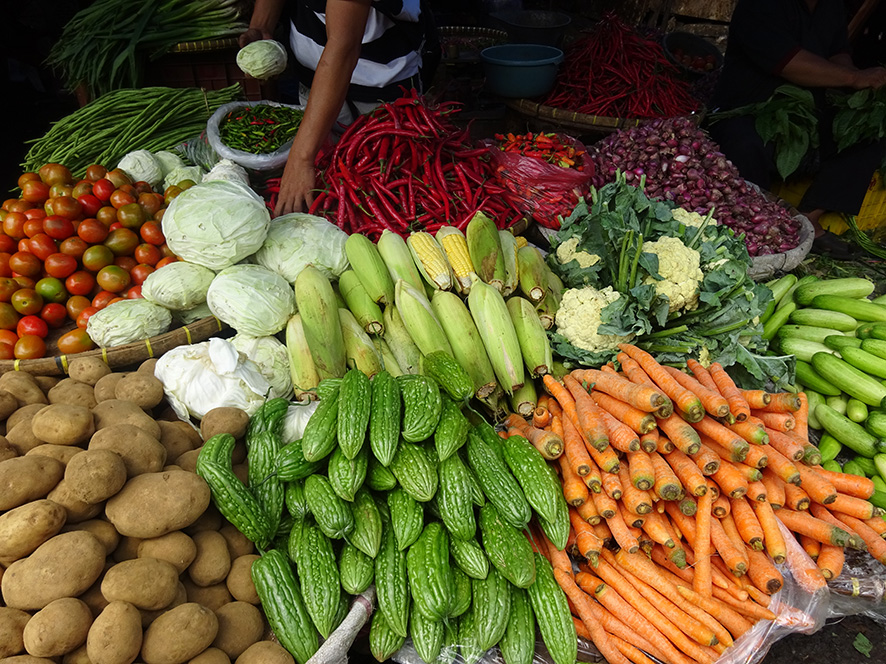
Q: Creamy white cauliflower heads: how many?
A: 4